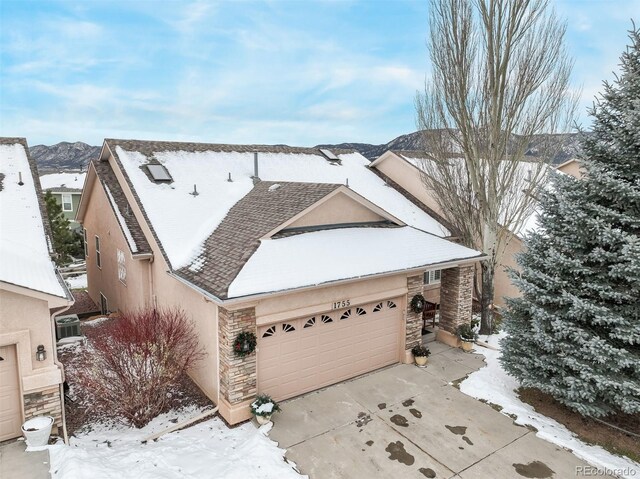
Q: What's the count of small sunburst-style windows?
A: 8